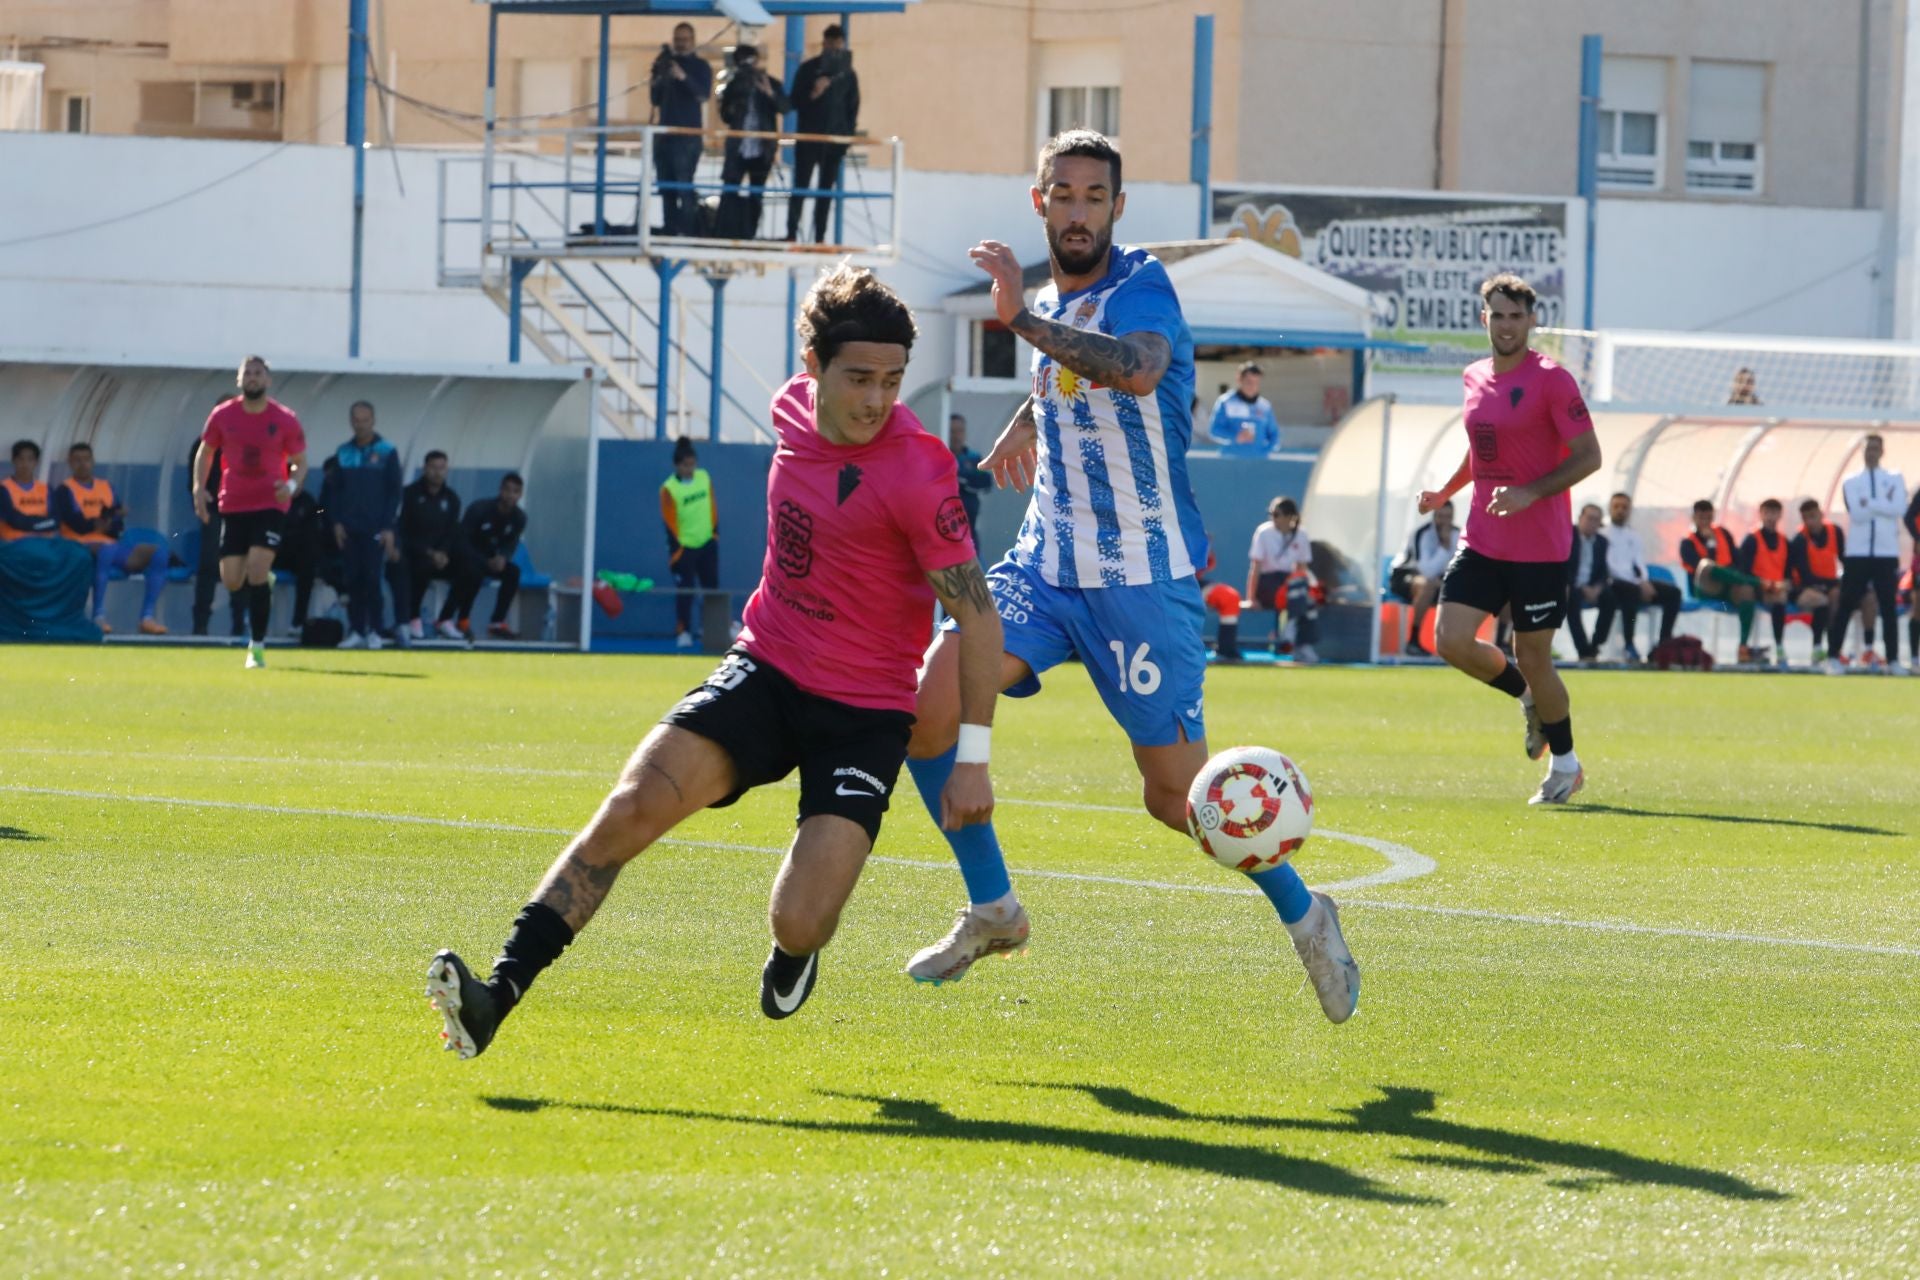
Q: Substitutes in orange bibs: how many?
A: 5